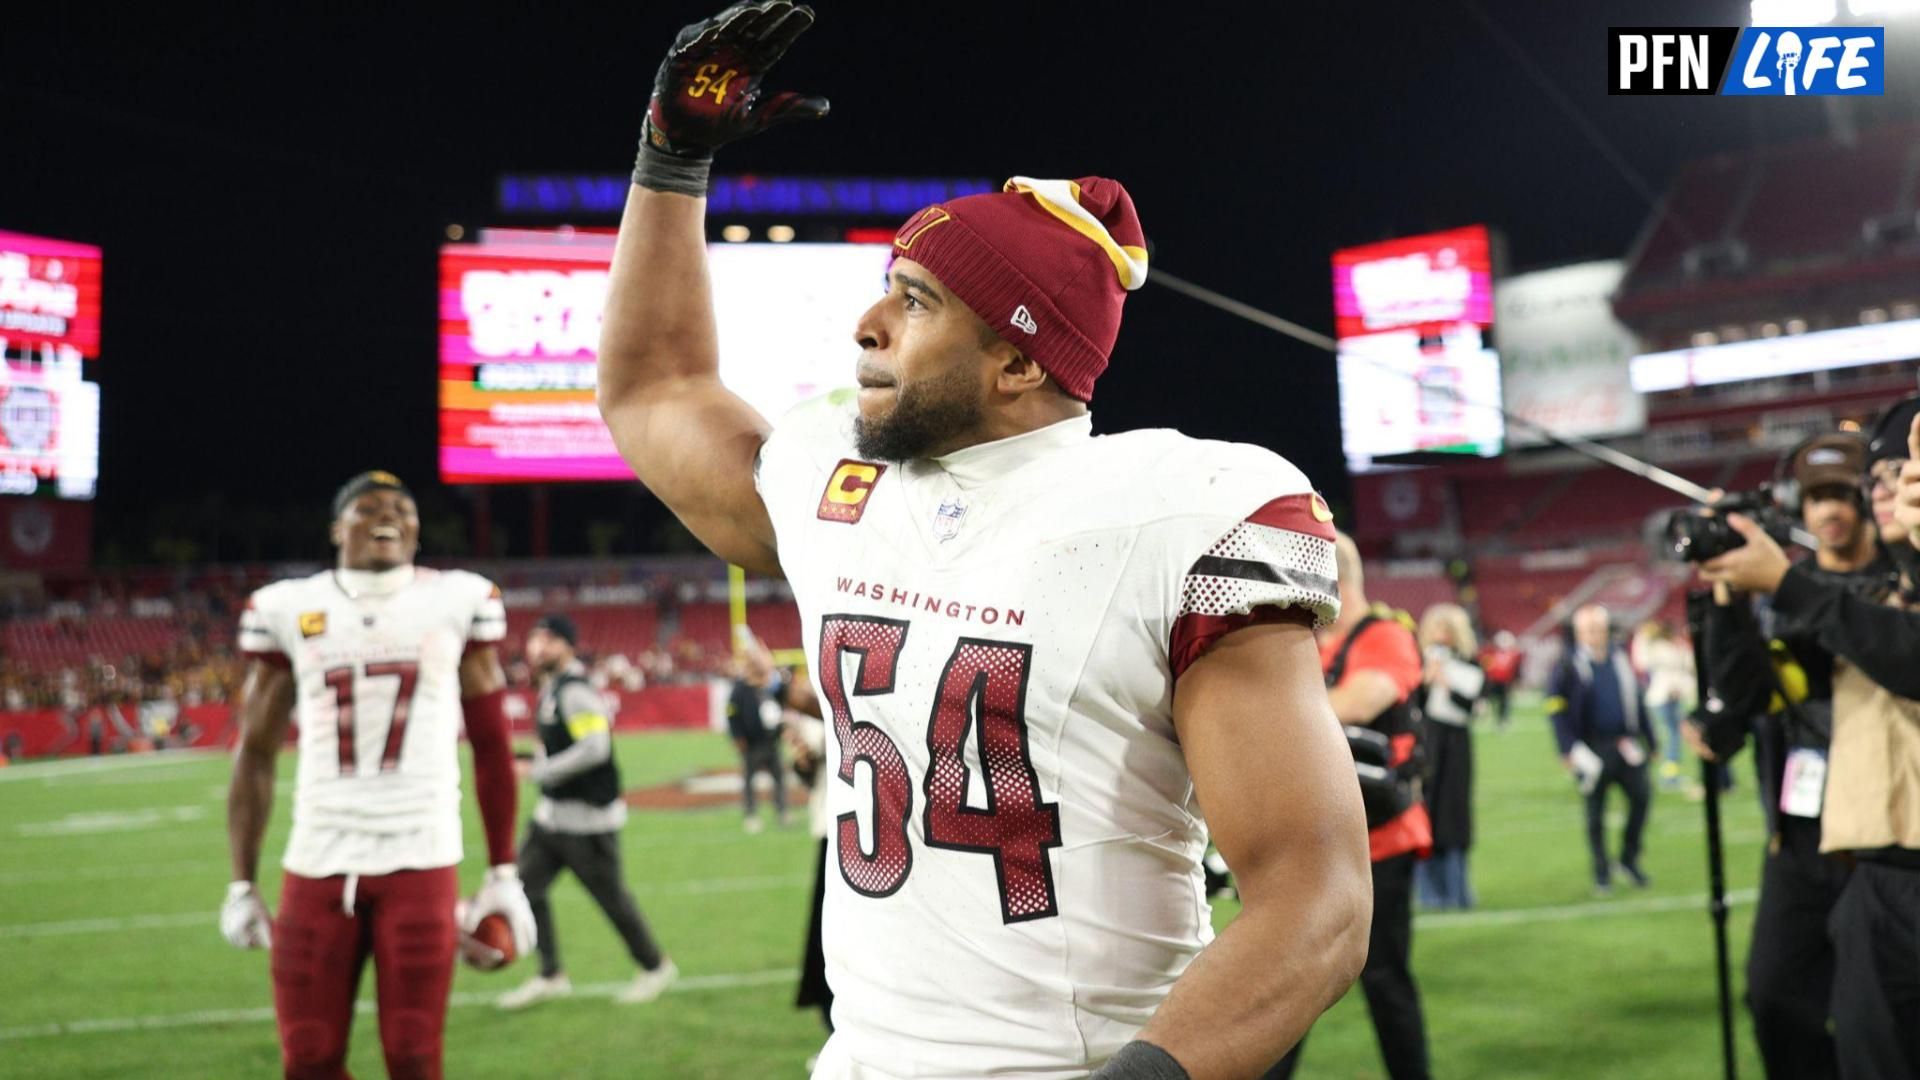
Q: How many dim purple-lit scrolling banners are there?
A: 1